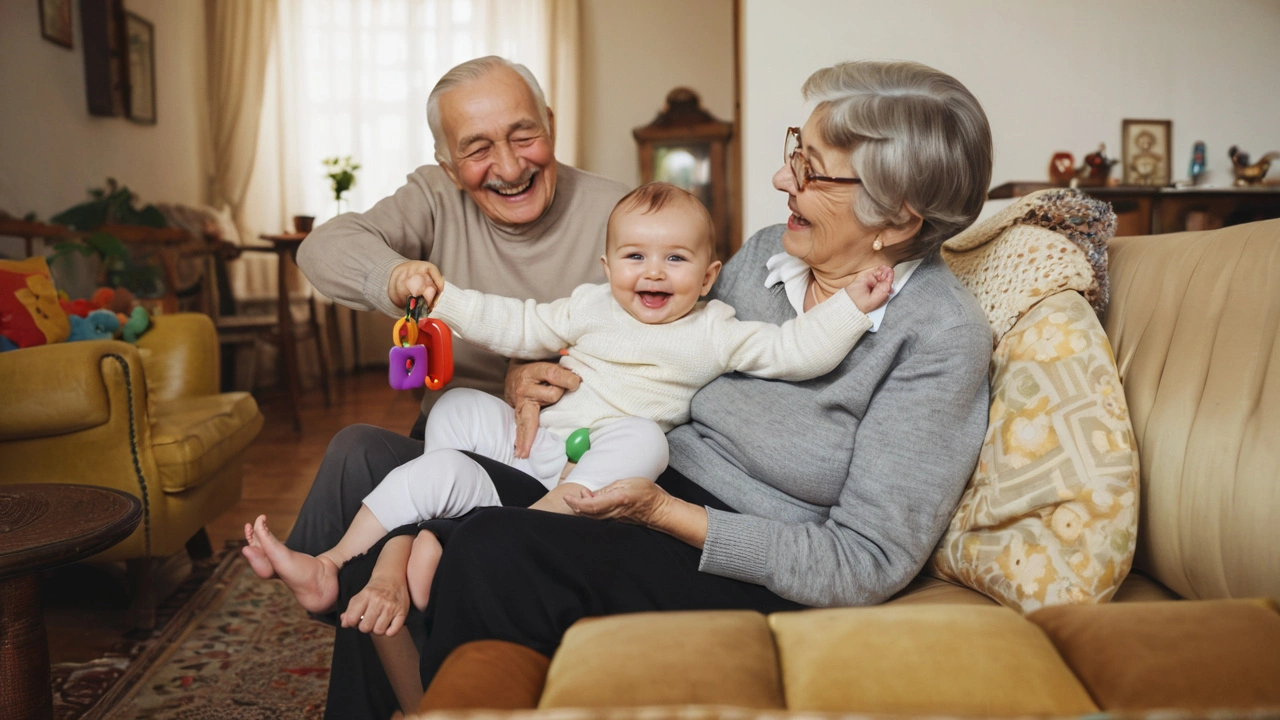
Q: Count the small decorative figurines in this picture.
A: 4